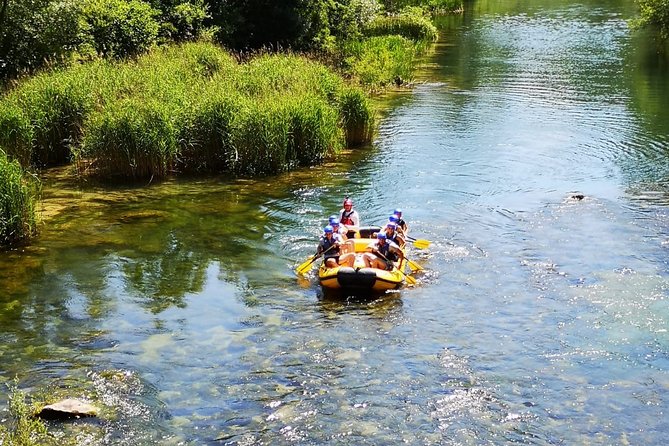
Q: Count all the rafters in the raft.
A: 8